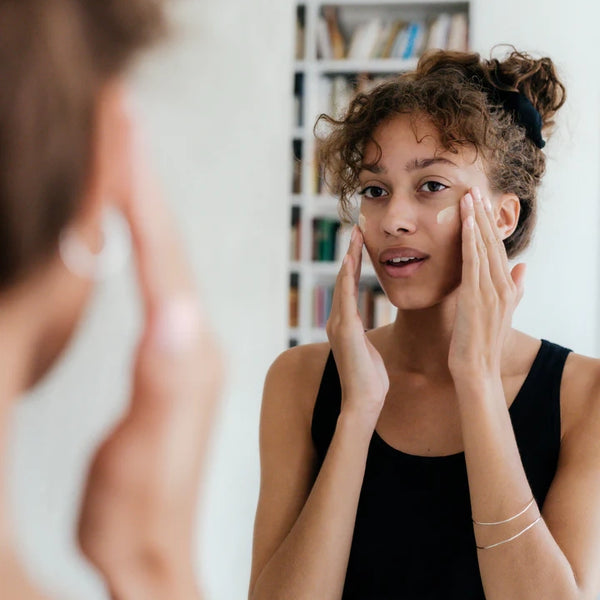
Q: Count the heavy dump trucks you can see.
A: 0